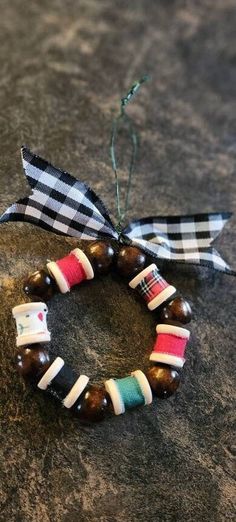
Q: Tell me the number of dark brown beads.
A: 7